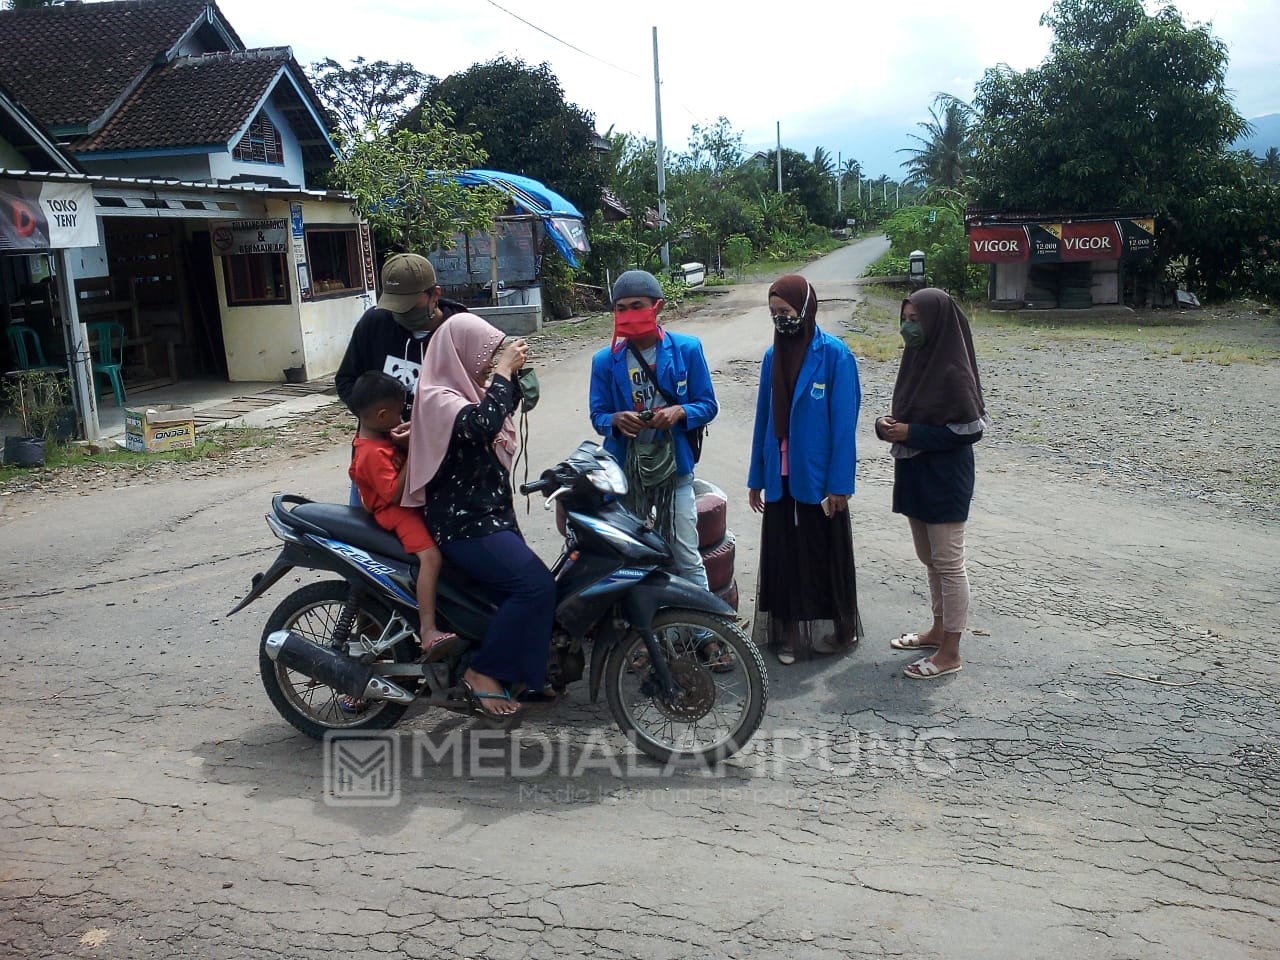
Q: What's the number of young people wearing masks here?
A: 4